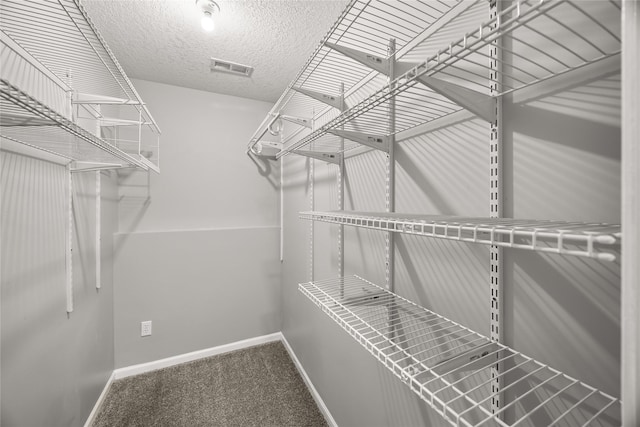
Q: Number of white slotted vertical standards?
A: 7